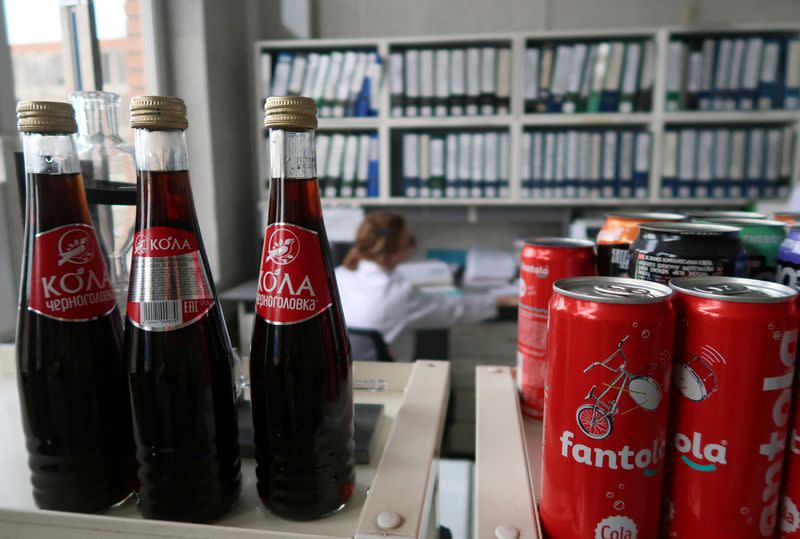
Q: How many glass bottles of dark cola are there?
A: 3